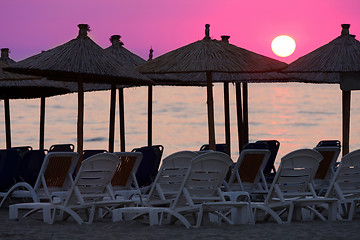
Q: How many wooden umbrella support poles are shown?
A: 11